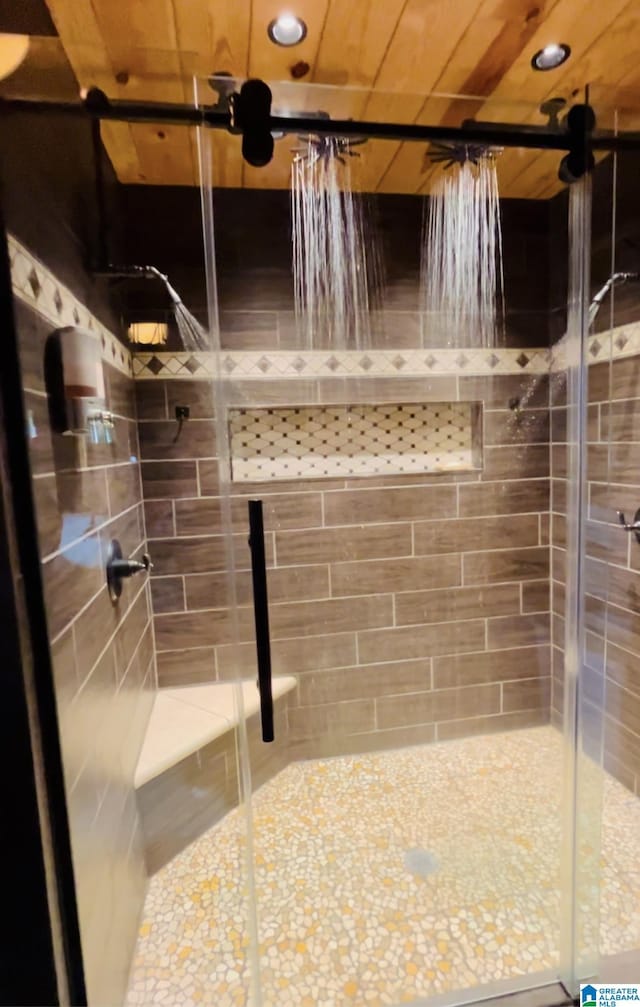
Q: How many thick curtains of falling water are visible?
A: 2